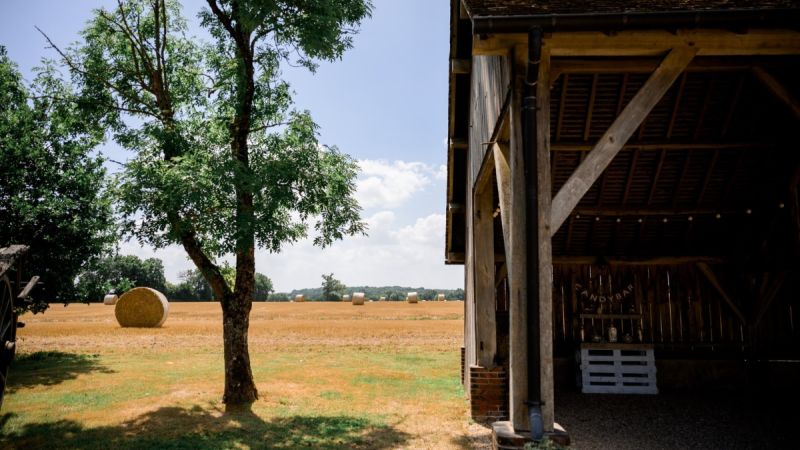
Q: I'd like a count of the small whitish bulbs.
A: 9